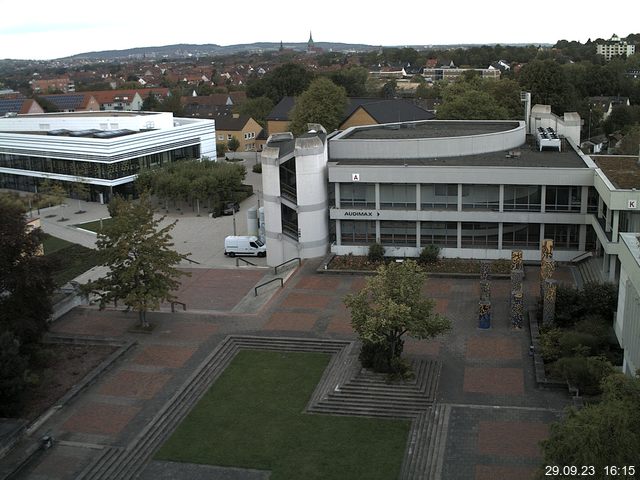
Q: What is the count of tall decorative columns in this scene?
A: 3